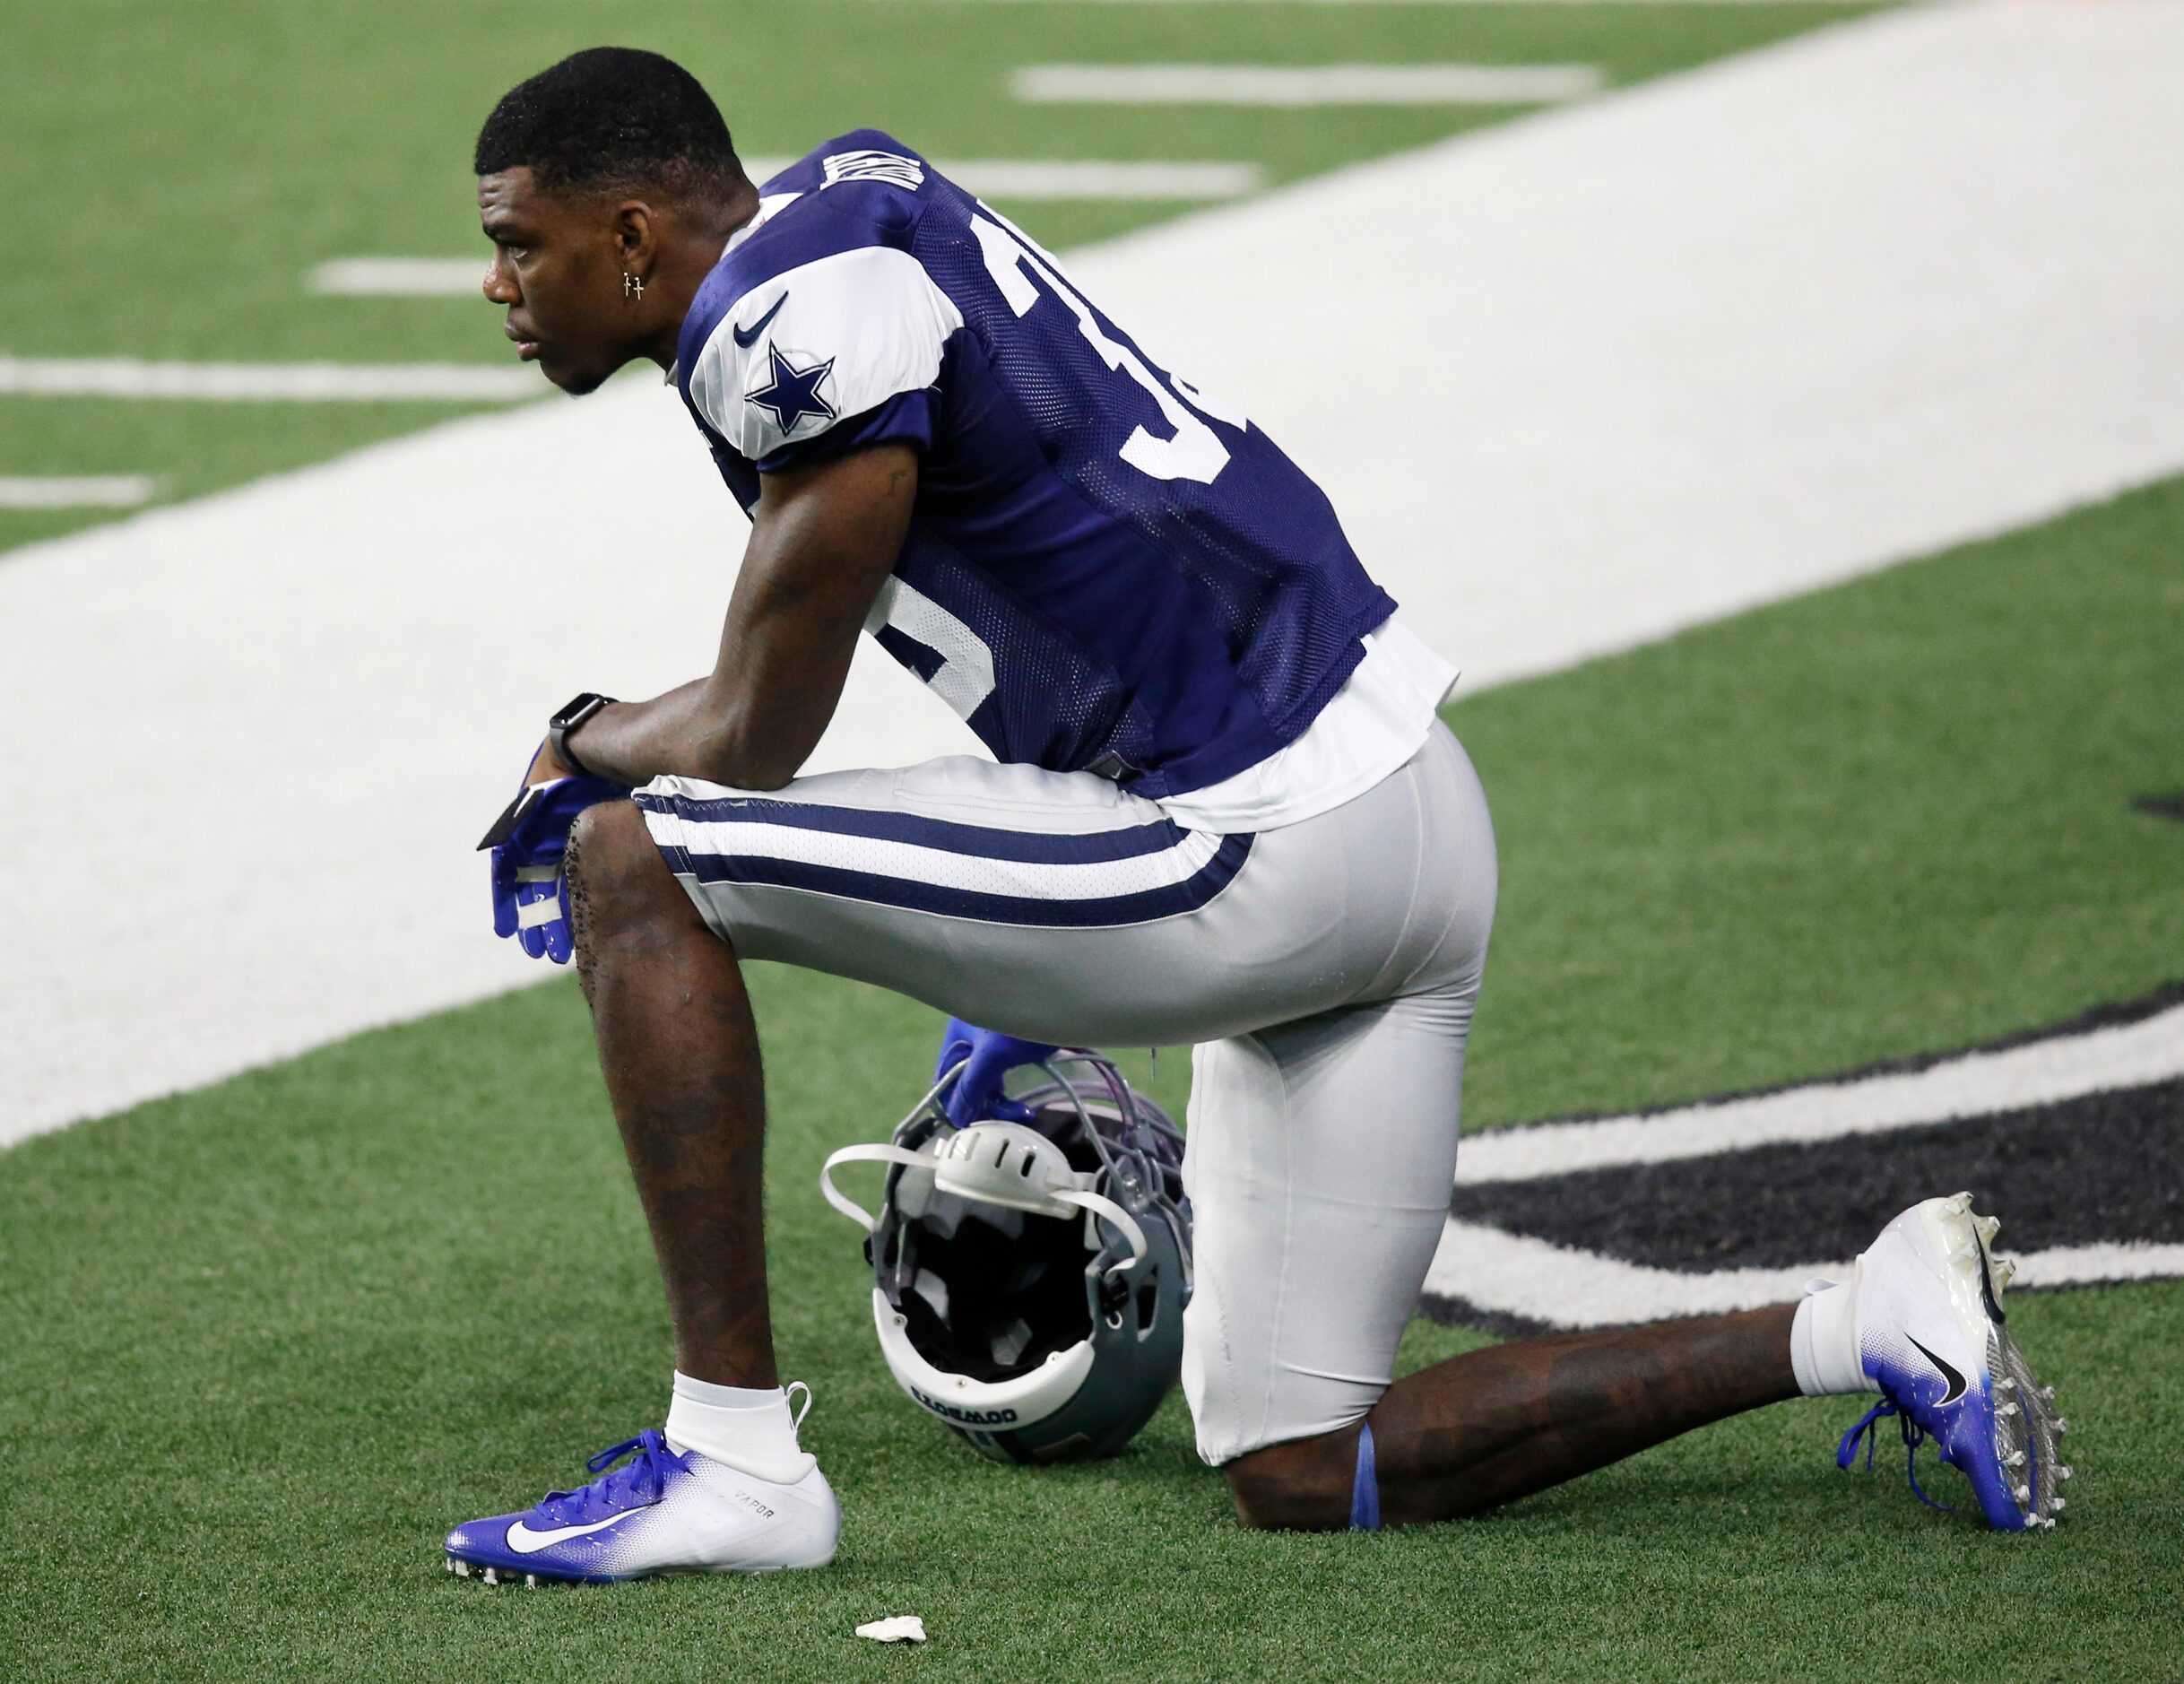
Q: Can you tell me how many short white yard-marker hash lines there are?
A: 5